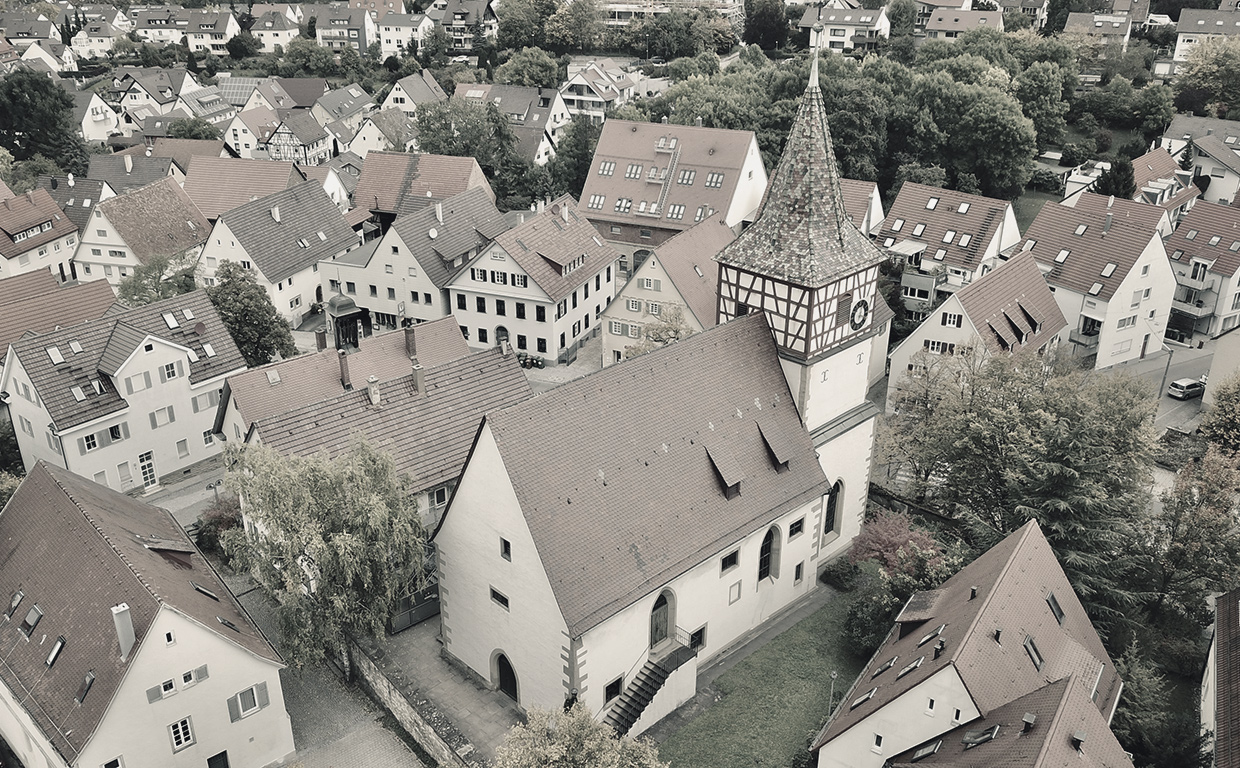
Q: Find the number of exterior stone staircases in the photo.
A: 1